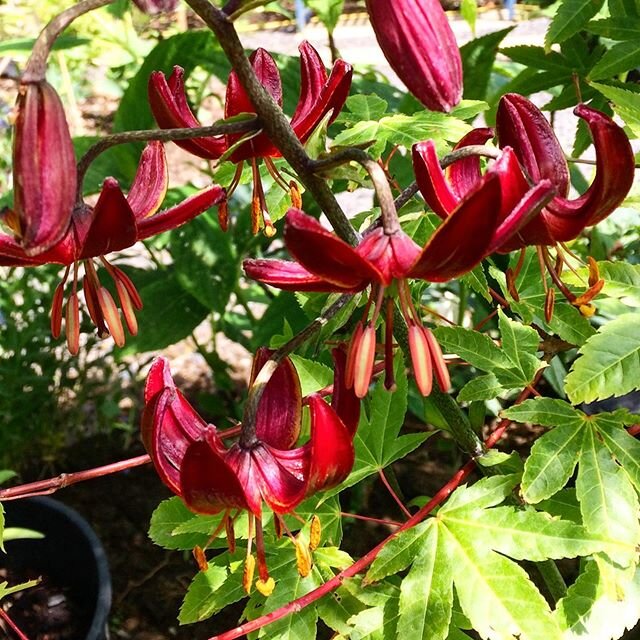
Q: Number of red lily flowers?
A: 5